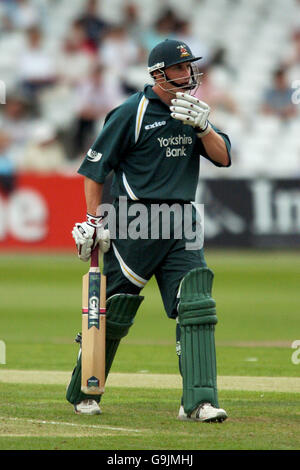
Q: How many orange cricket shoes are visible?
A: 0